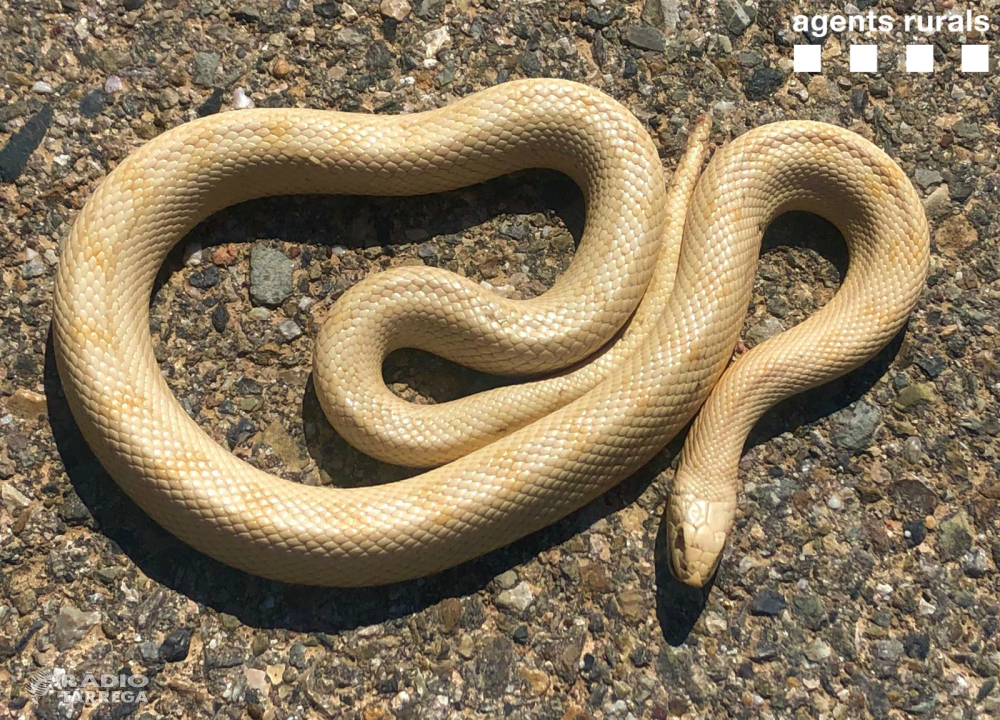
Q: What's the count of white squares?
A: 4